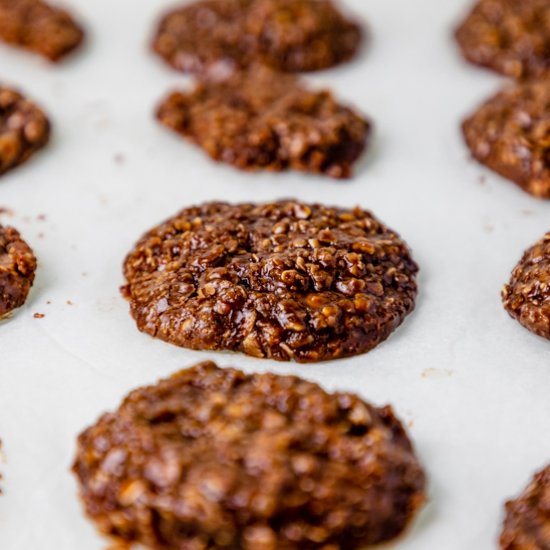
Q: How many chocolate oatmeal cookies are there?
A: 11